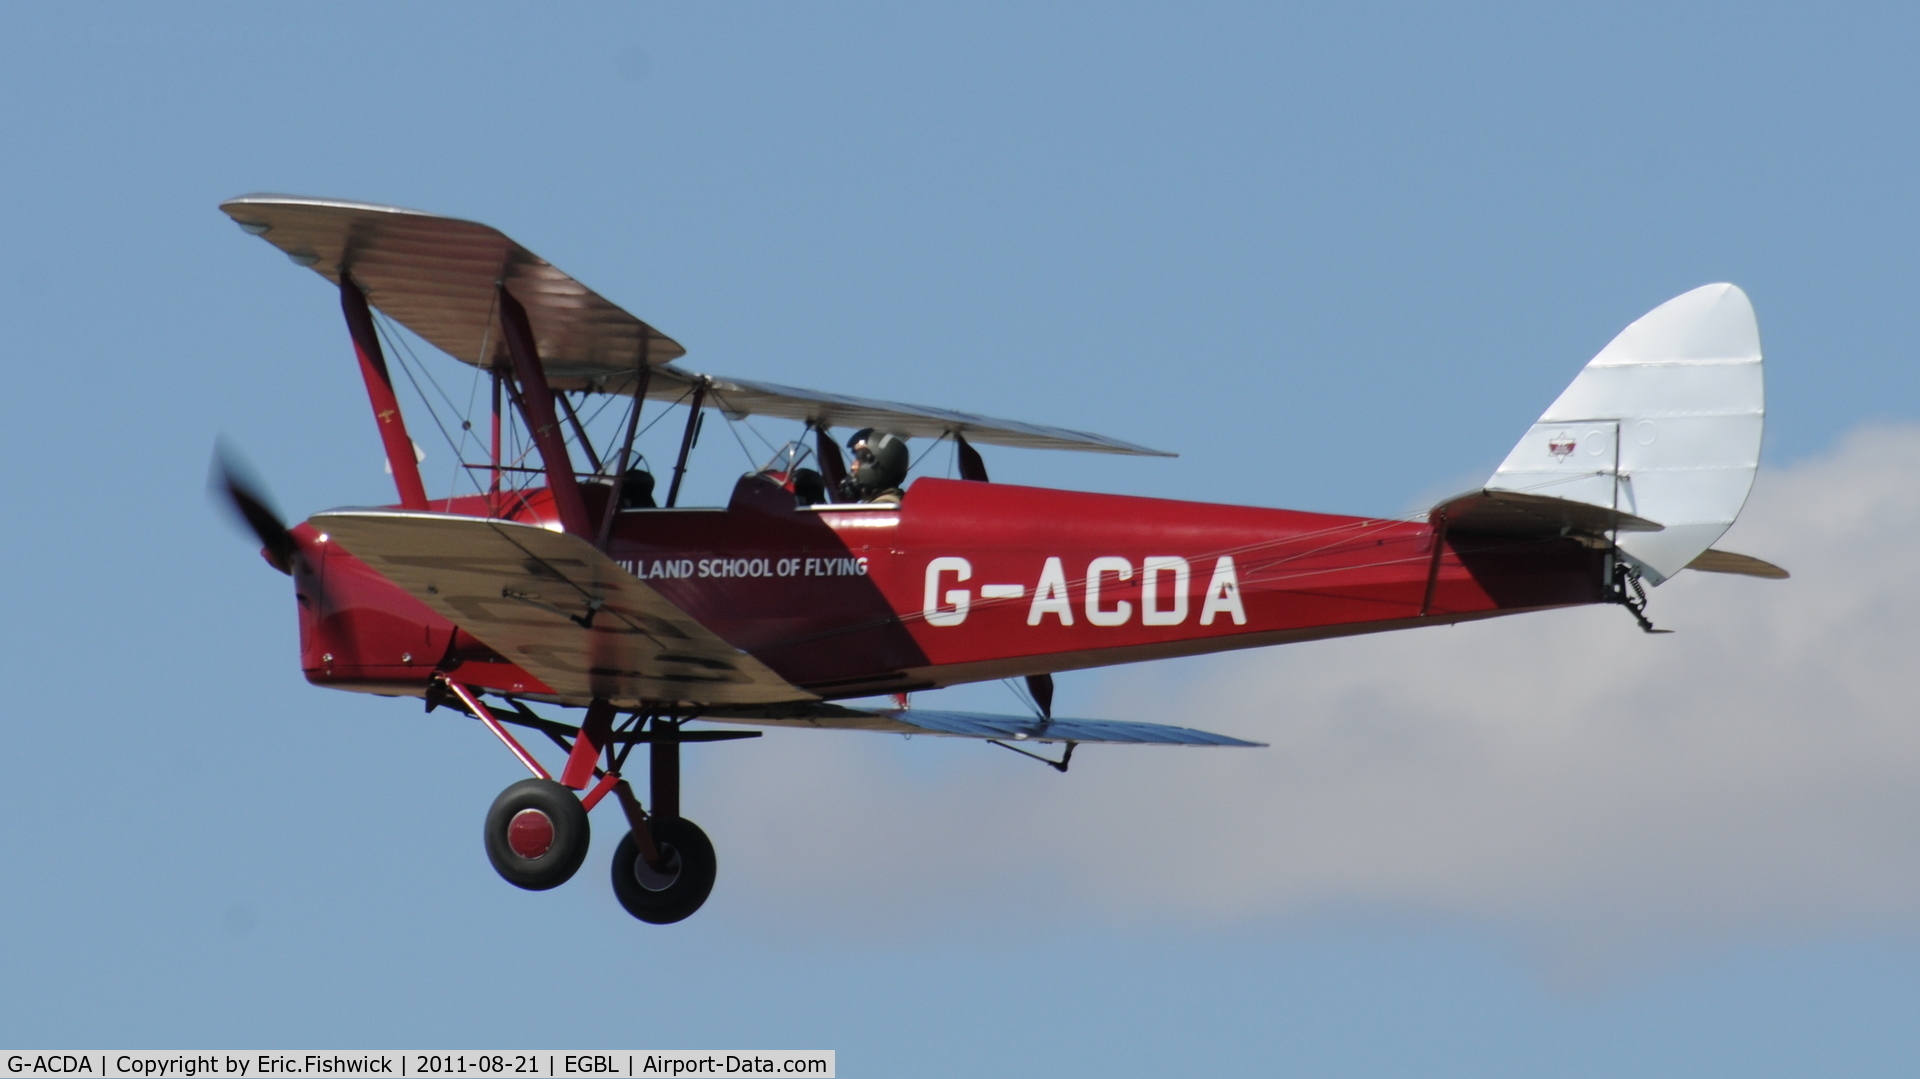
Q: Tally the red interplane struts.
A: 4